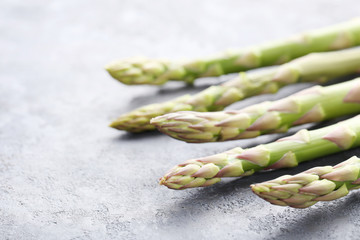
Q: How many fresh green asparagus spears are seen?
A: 5